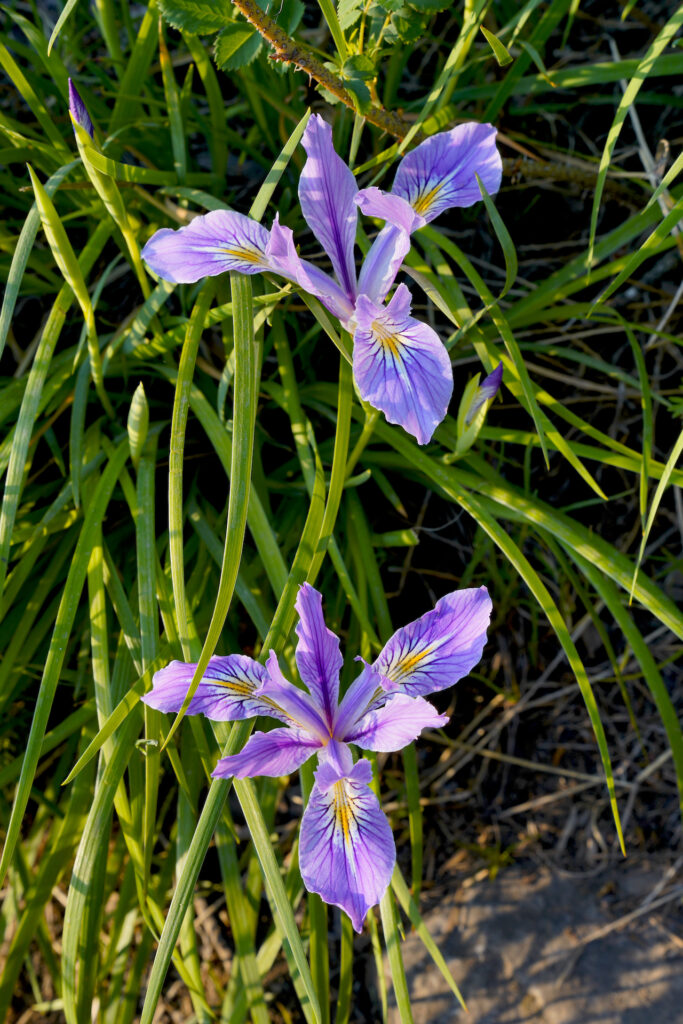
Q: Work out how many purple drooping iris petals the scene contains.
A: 6